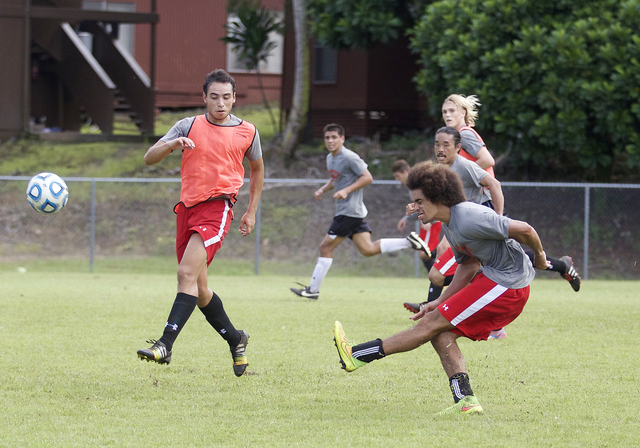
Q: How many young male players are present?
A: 6